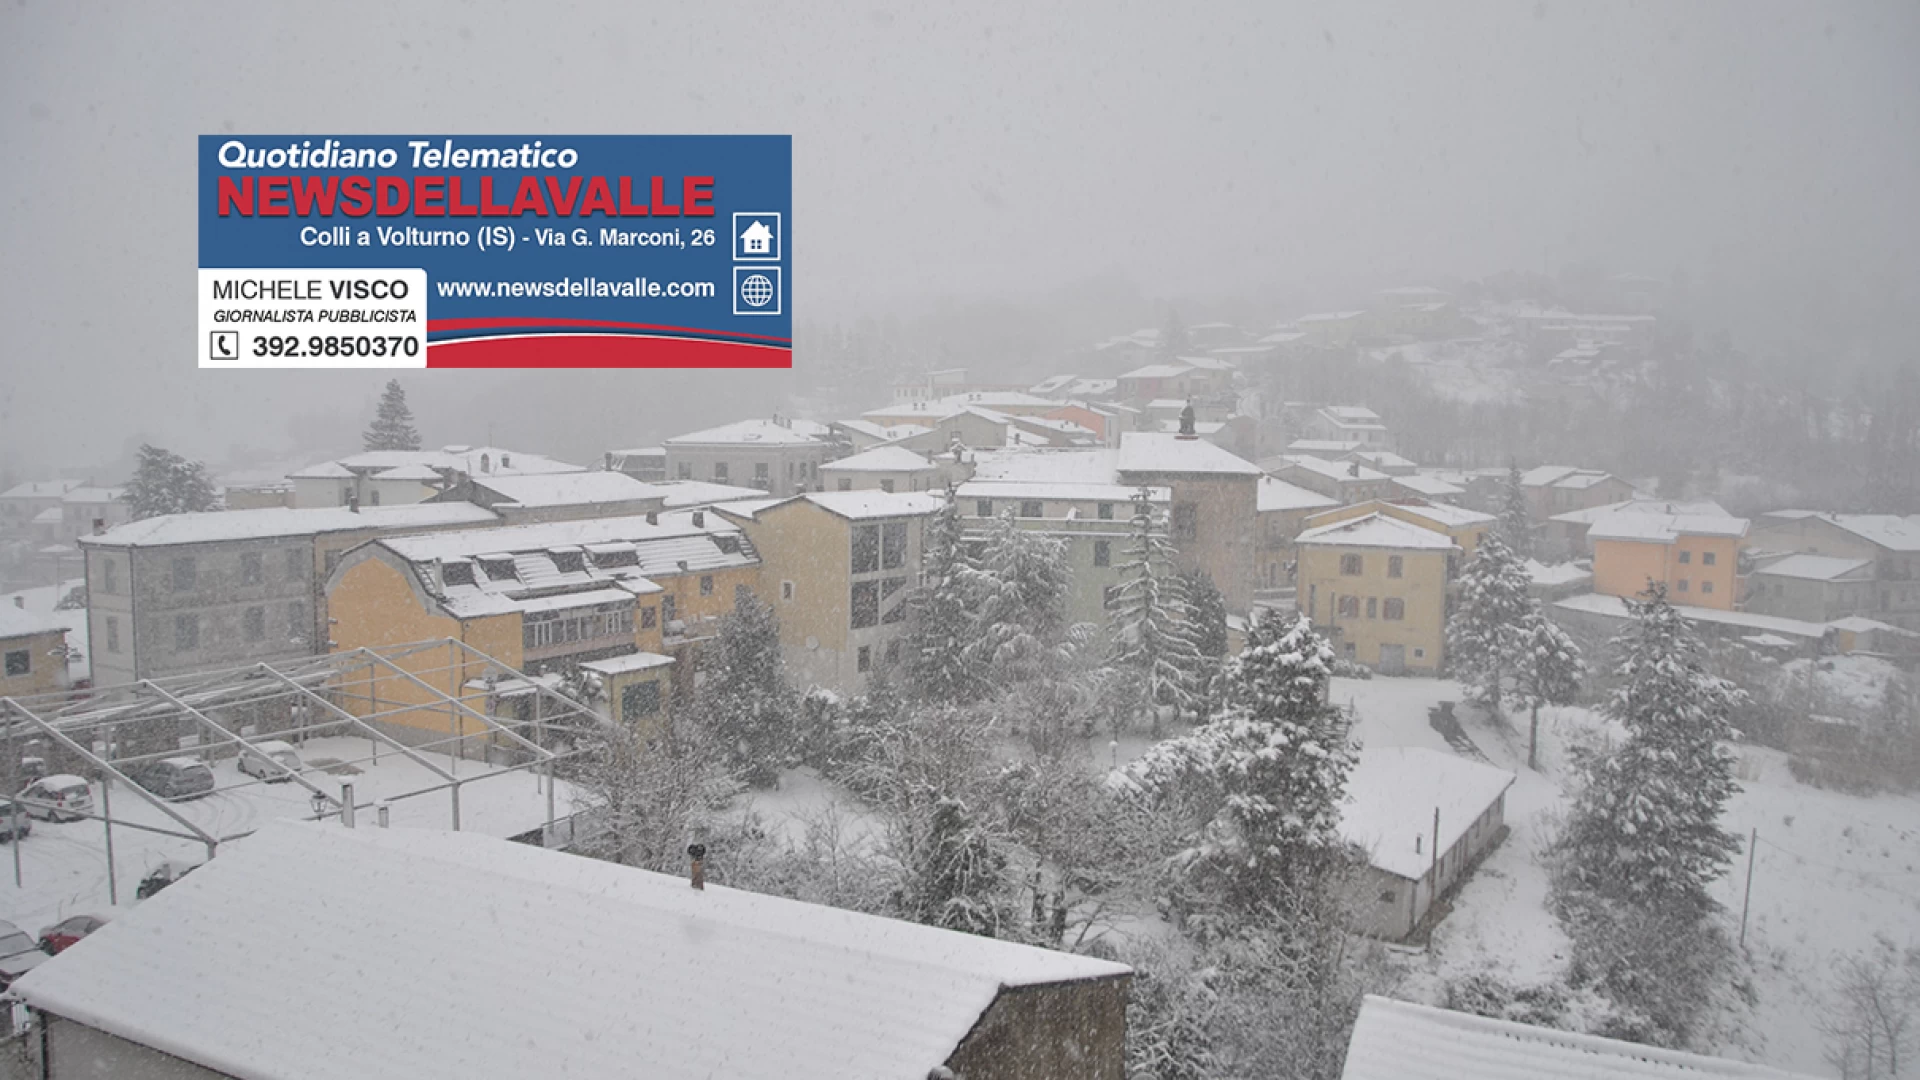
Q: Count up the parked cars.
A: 7